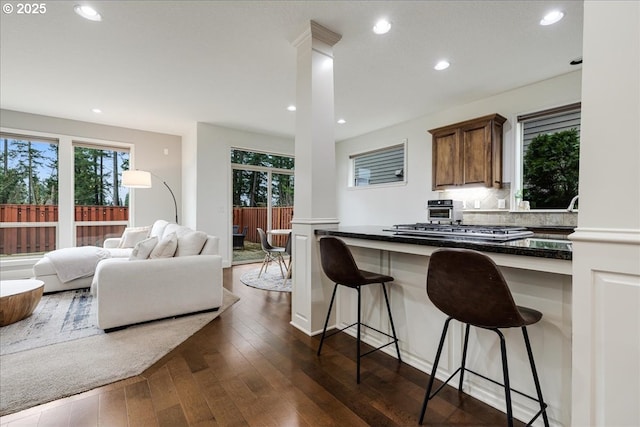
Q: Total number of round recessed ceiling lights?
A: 7